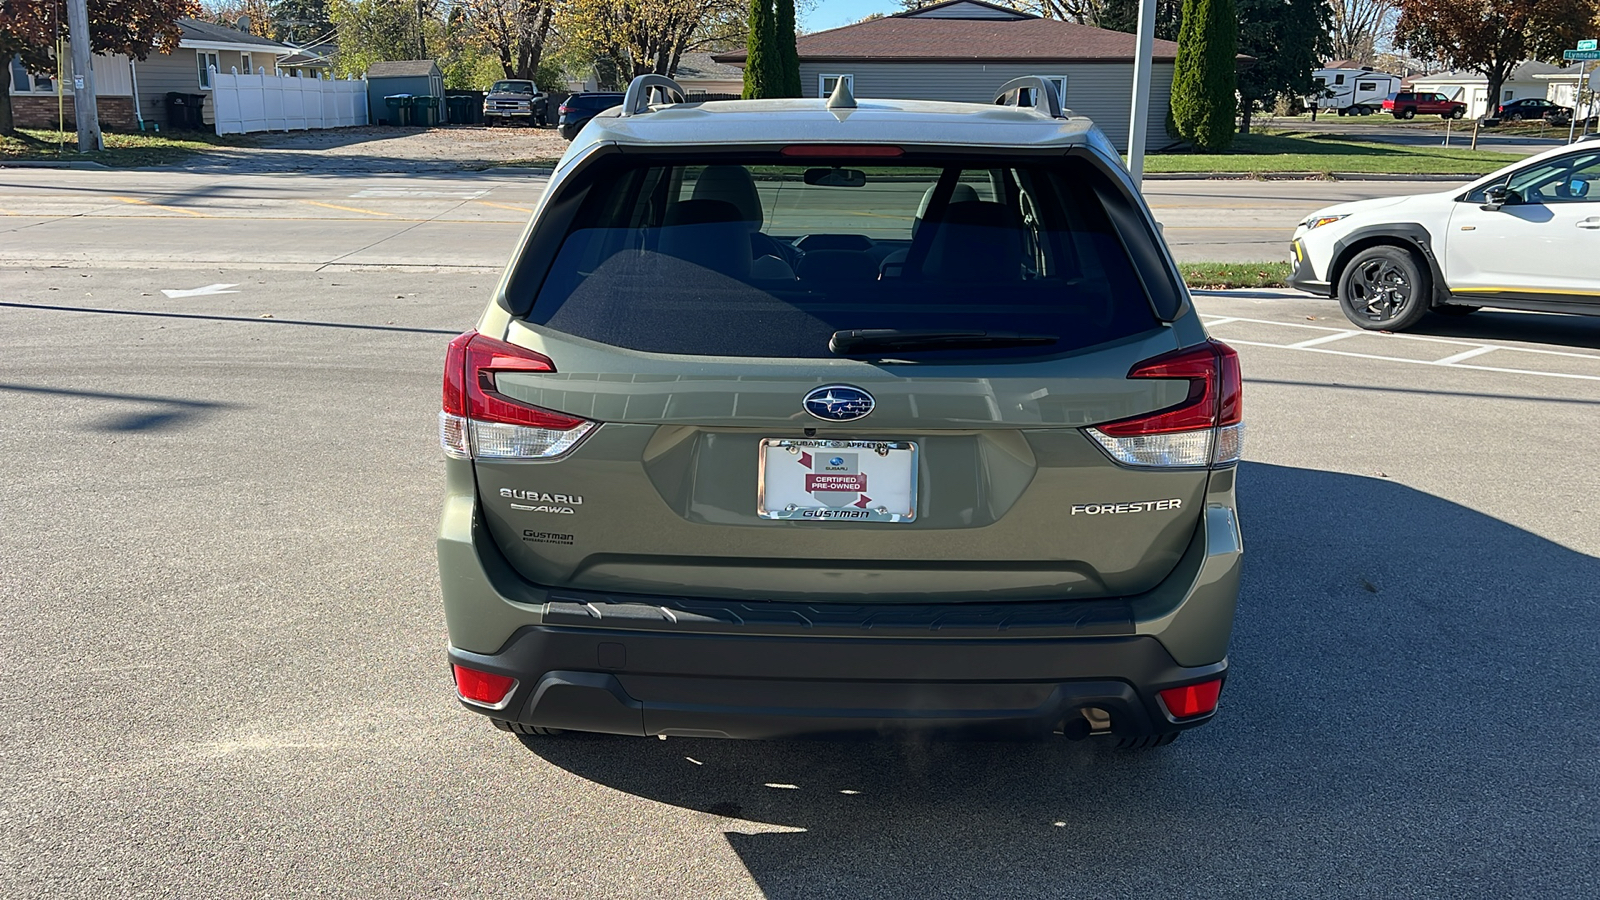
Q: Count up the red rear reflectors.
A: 2